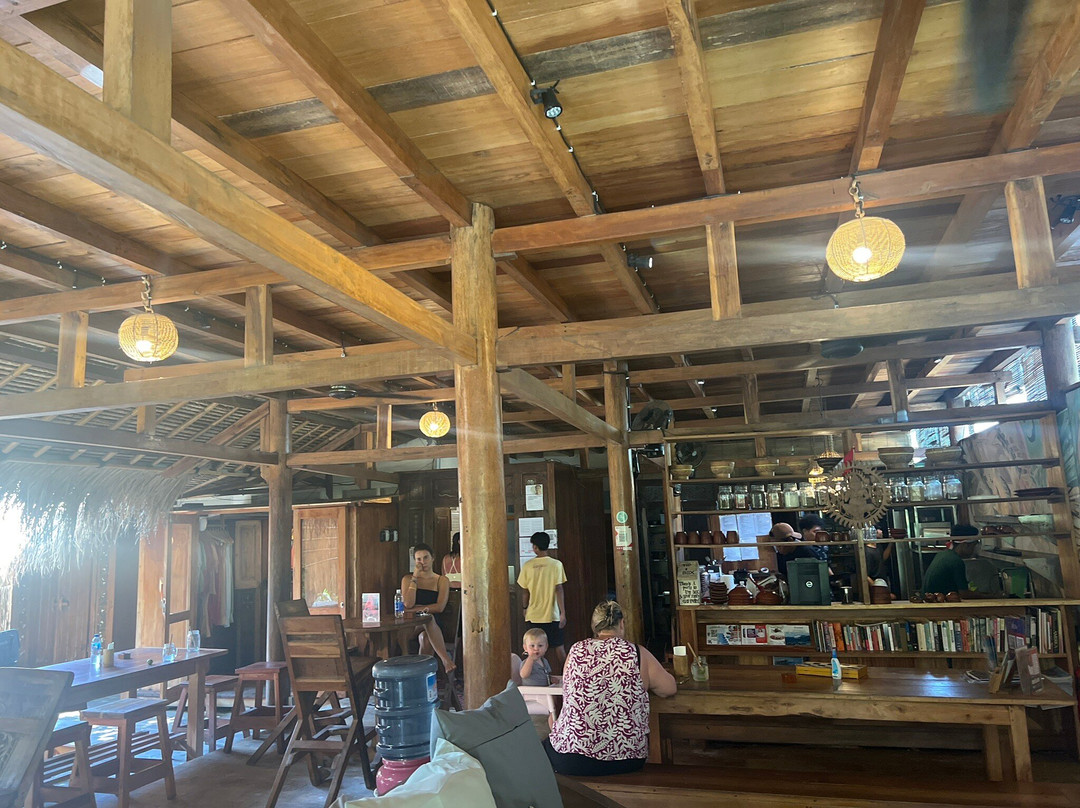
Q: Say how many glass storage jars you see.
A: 11